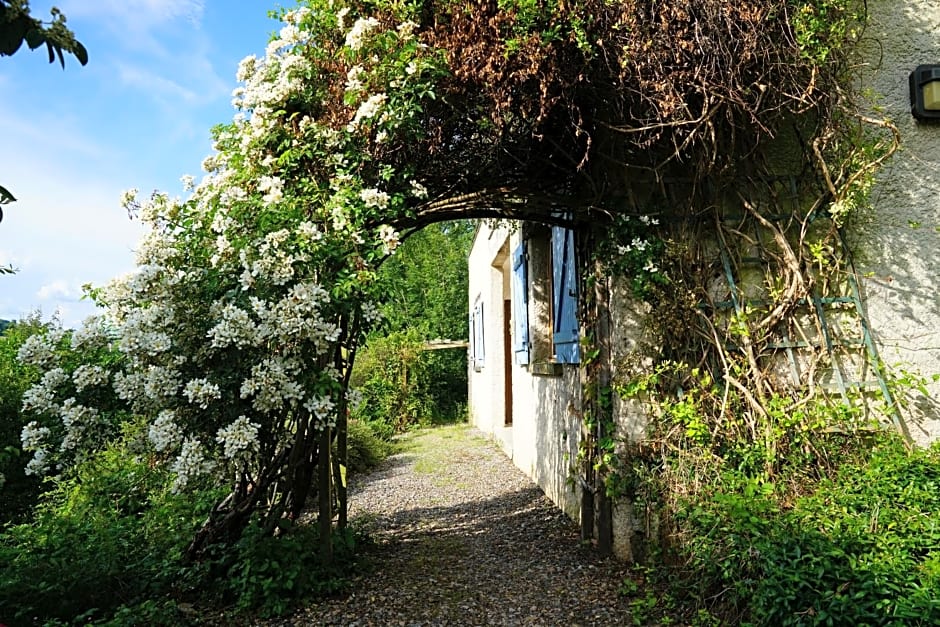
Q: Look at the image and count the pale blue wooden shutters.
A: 4